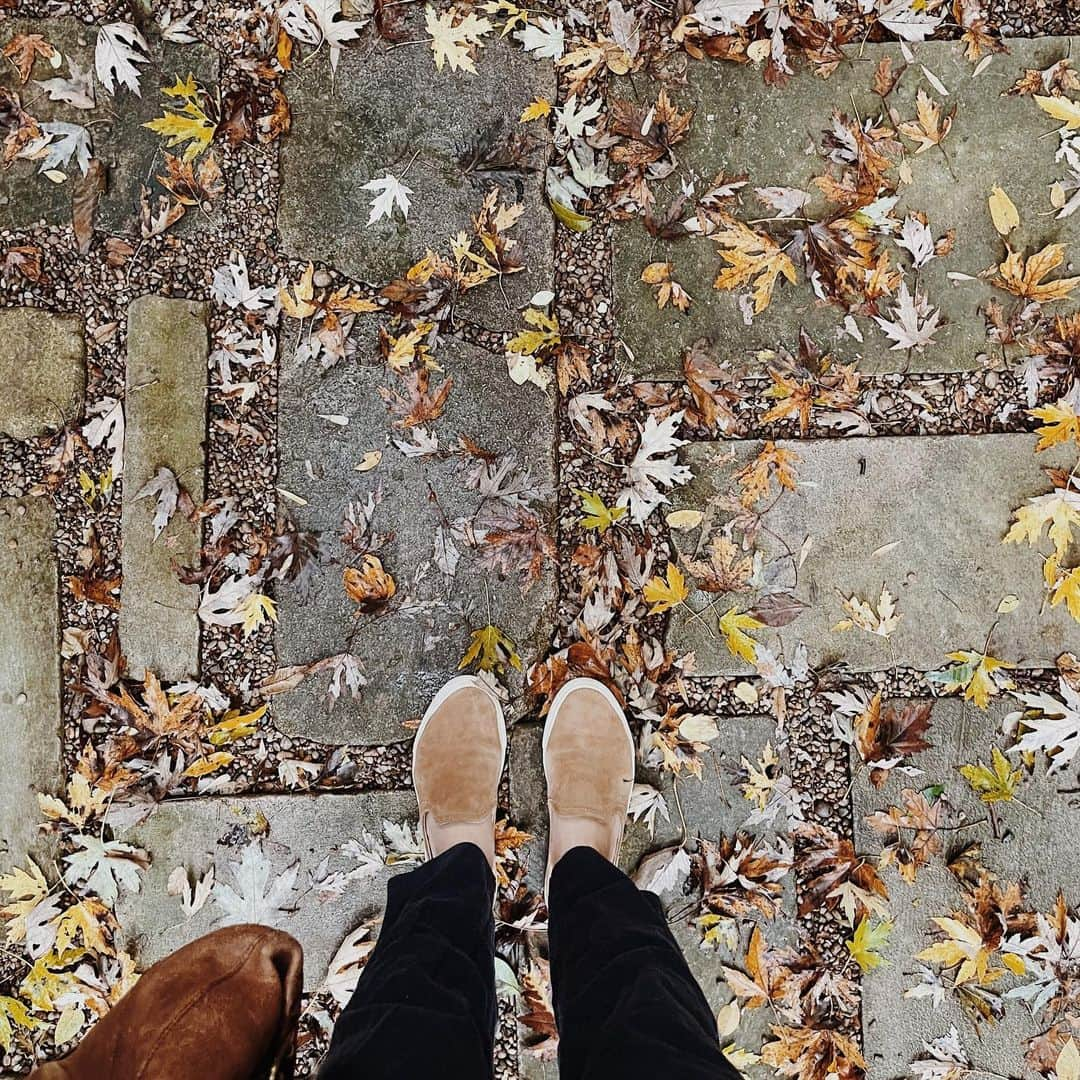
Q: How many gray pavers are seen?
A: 11